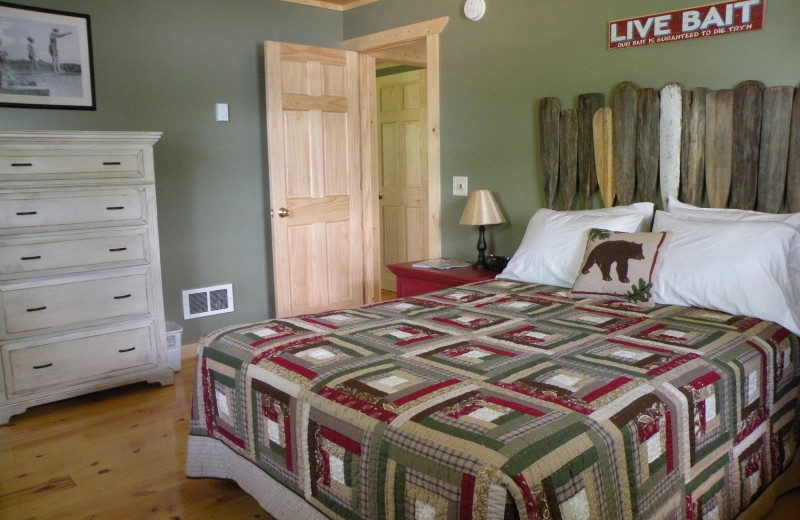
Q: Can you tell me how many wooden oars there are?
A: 12